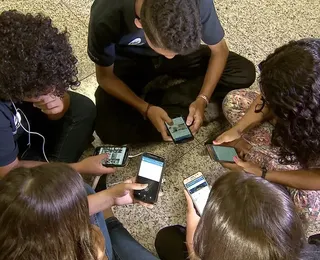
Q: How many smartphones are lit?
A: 5